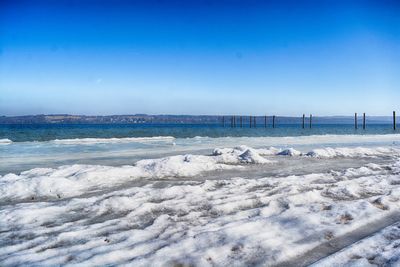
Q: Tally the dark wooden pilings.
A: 13